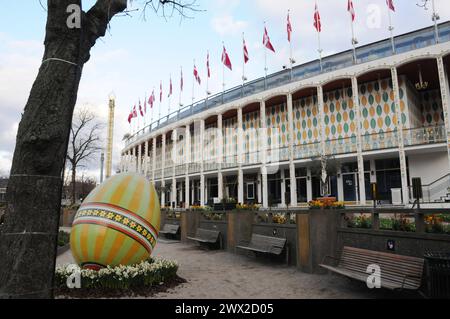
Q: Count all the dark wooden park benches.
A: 4